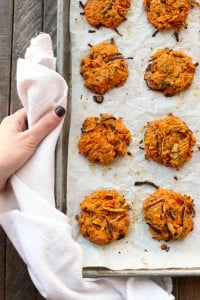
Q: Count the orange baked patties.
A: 8